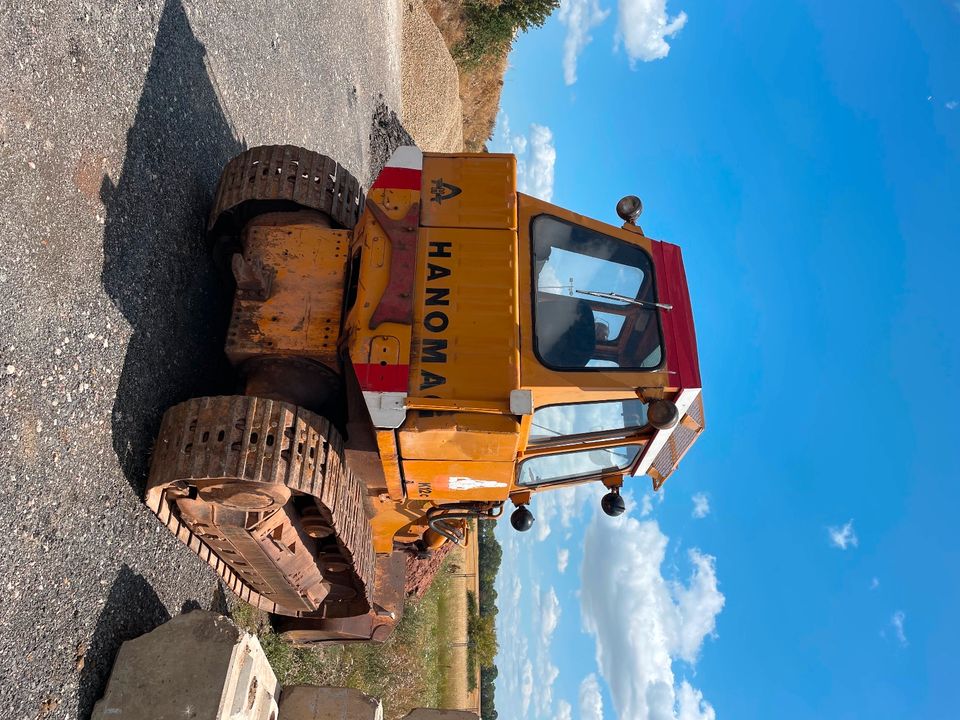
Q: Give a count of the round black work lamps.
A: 4